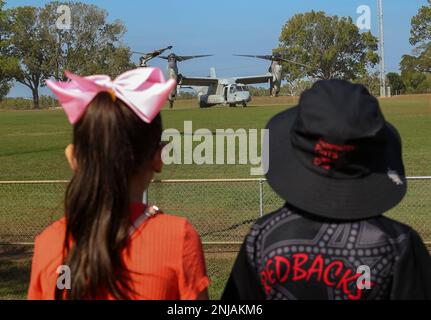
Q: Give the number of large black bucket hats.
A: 1